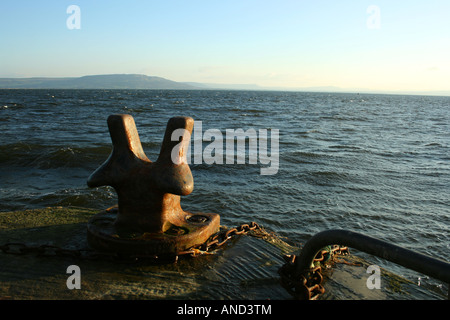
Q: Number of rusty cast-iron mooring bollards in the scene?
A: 1